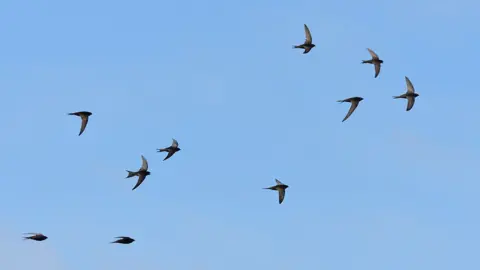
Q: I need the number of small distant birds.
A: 10